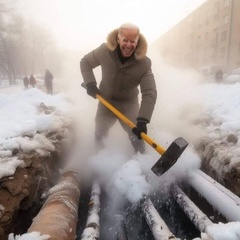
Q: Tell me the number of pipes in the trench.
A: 5